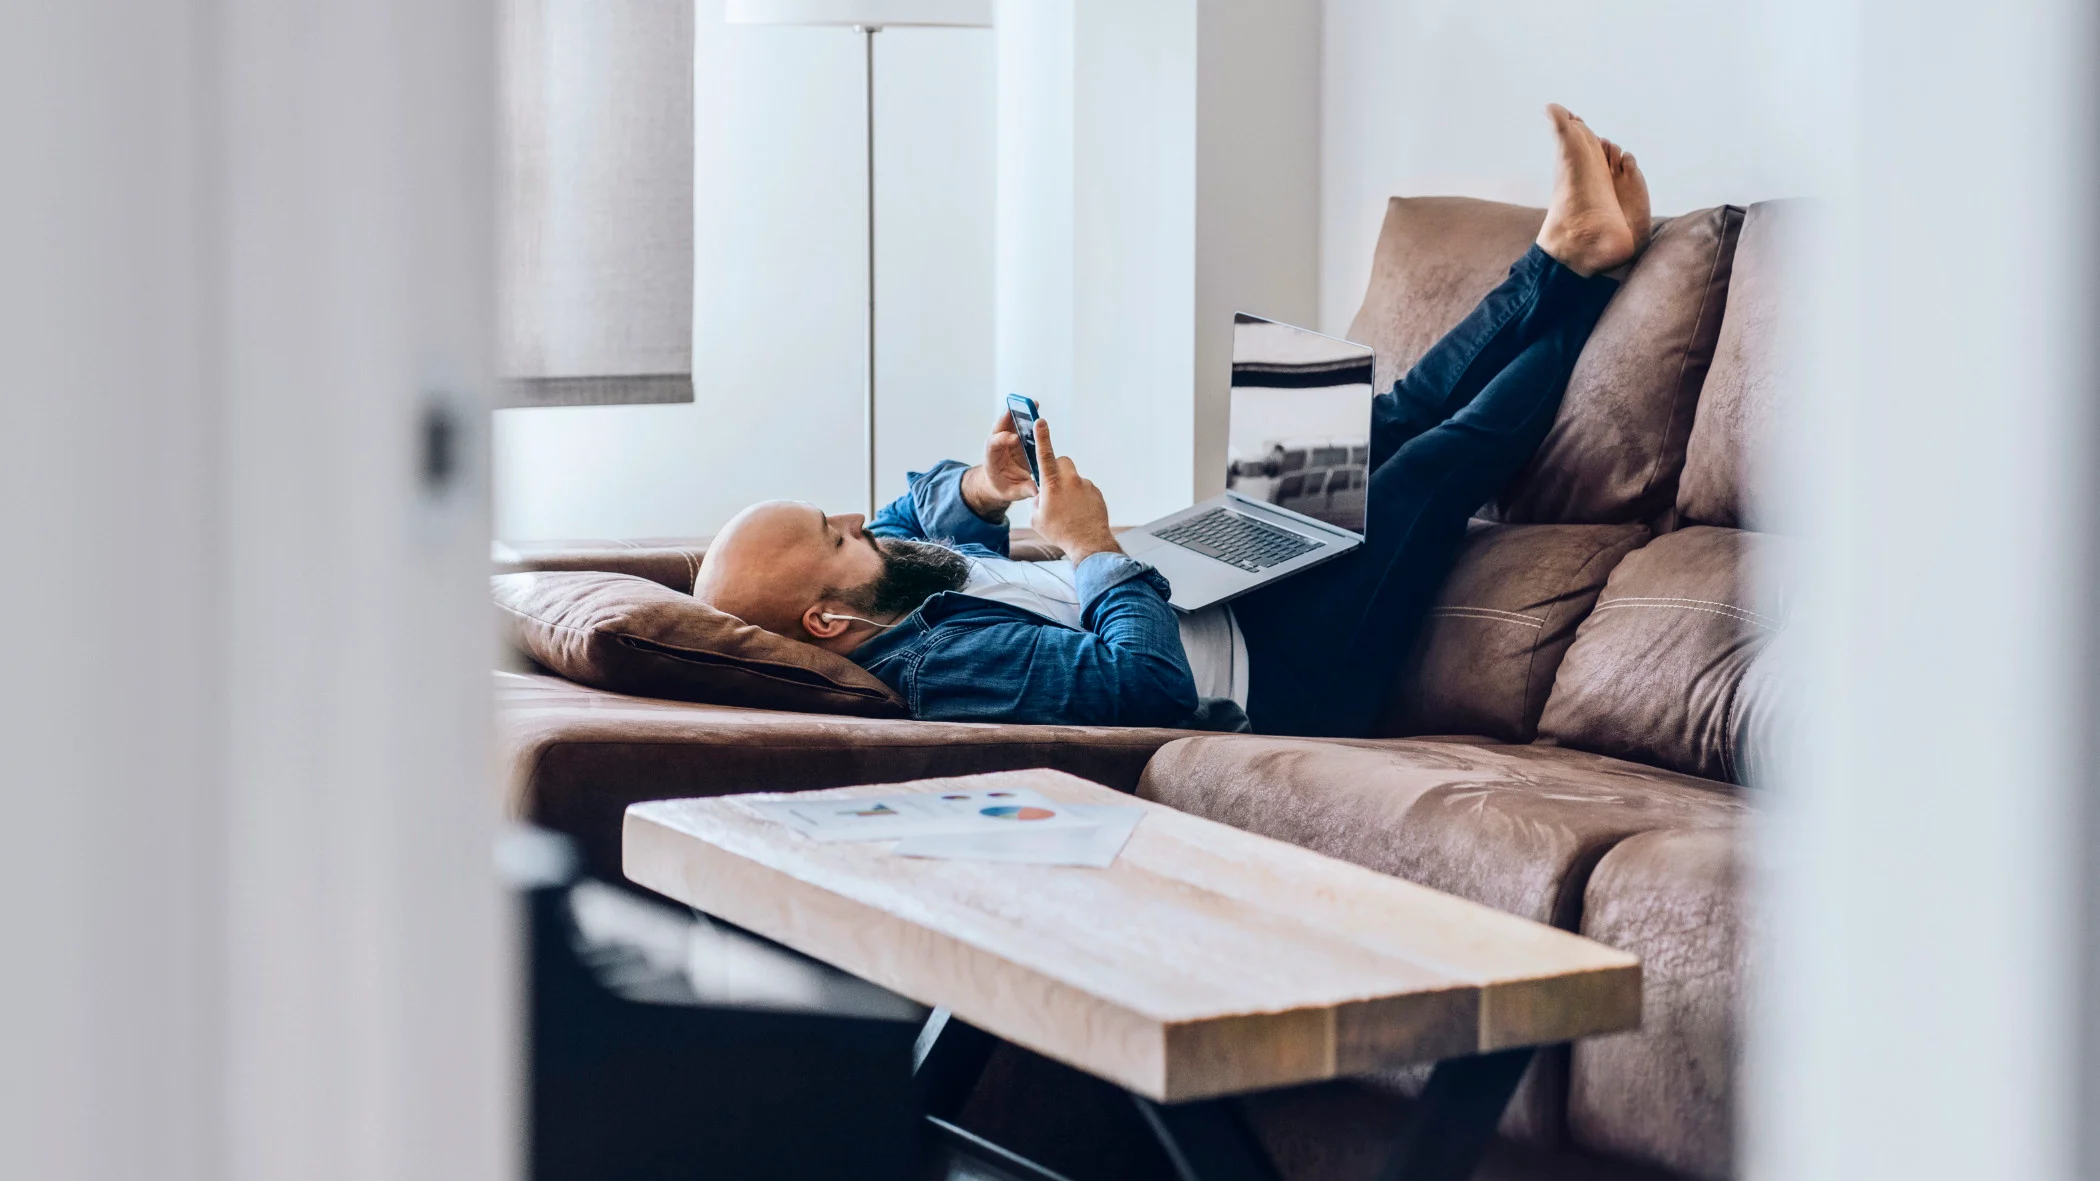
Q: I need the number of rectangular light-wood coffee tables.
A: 1